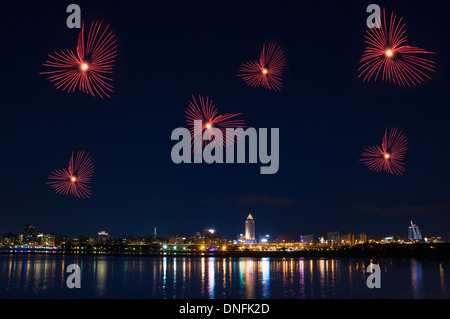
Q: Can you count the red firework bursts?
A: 6